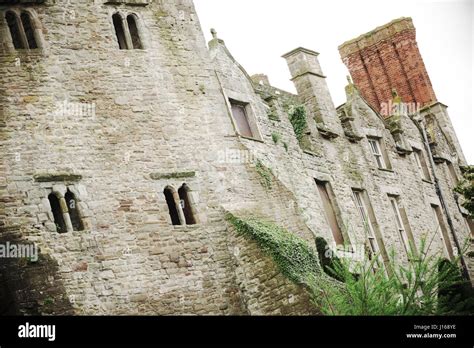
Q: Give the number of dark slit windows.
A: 8